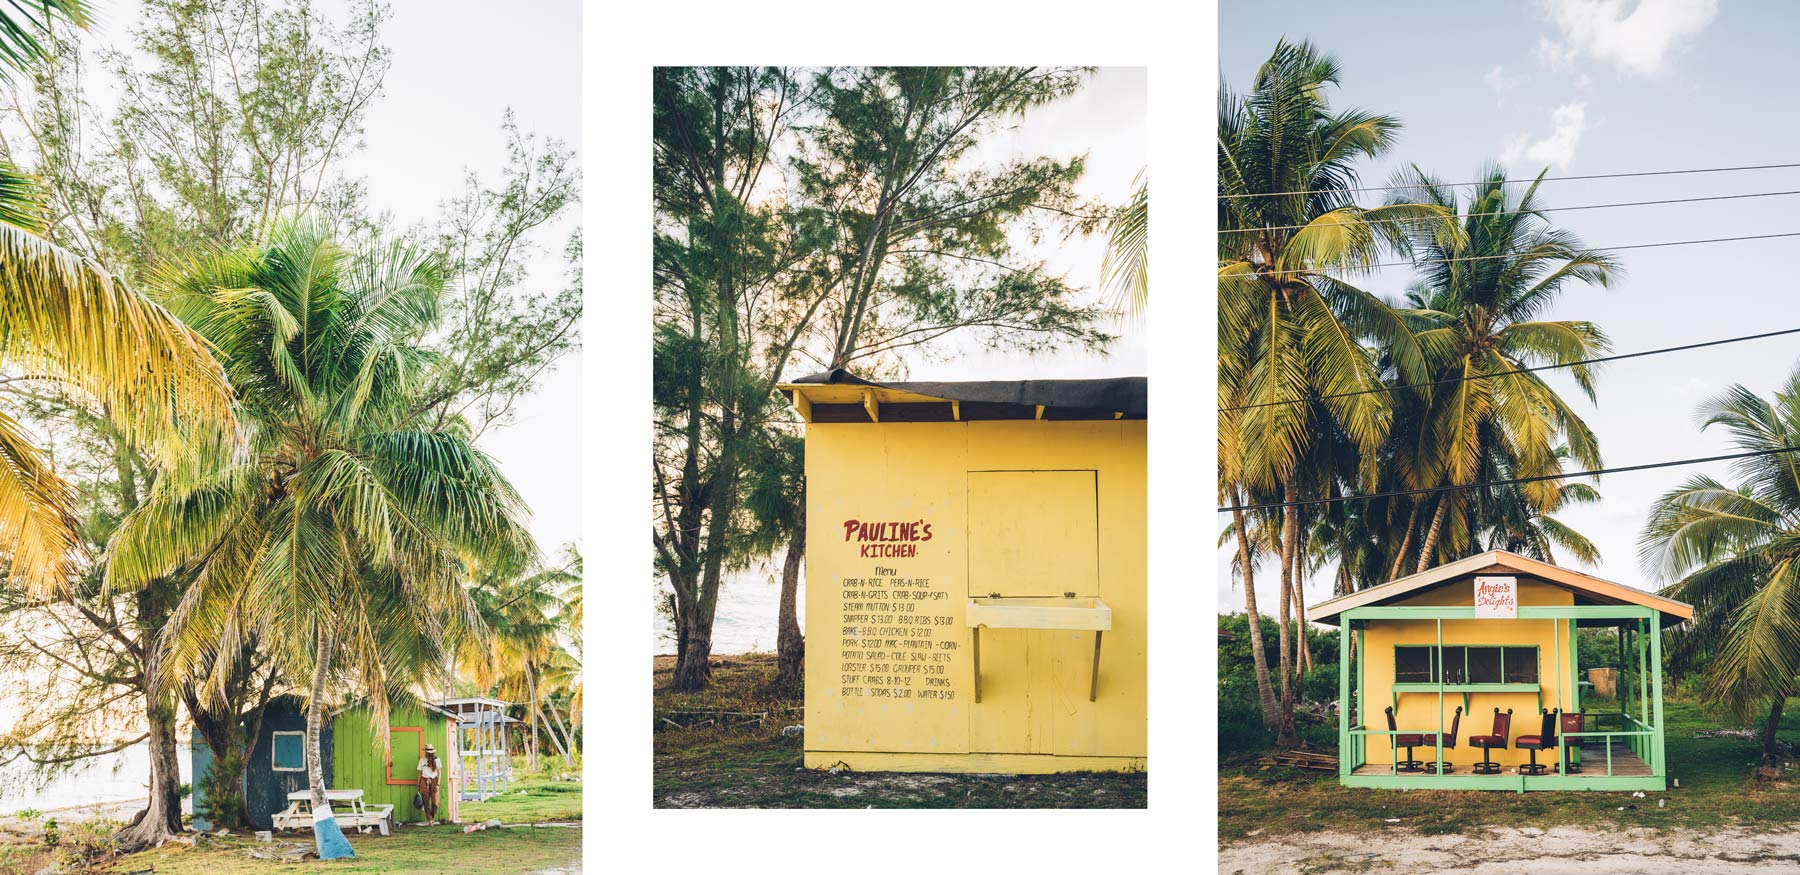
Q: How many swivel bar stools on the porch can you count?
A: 5